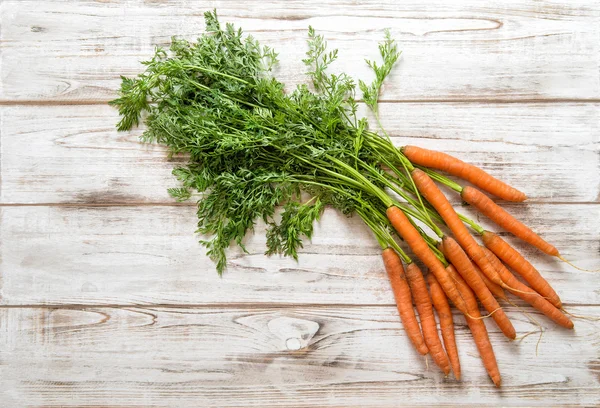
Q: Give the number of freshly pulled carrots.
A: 12